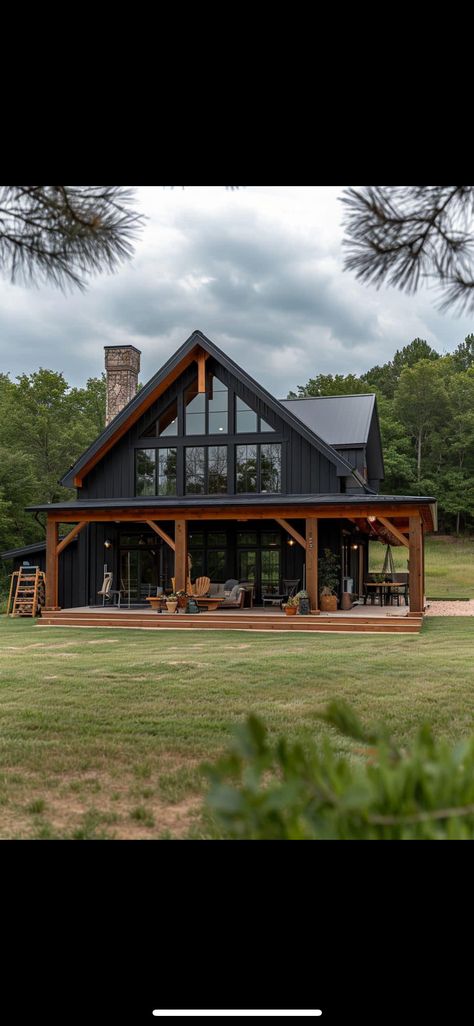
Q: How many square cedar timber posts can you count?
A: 4